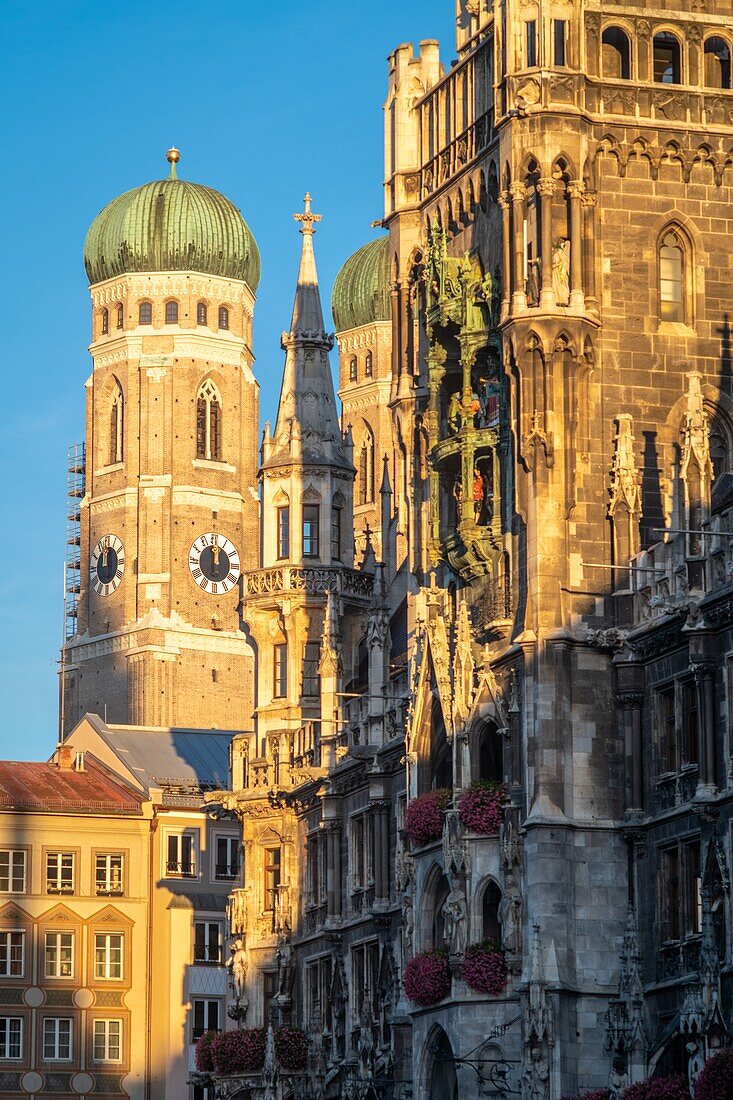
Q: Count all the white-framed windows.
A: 13